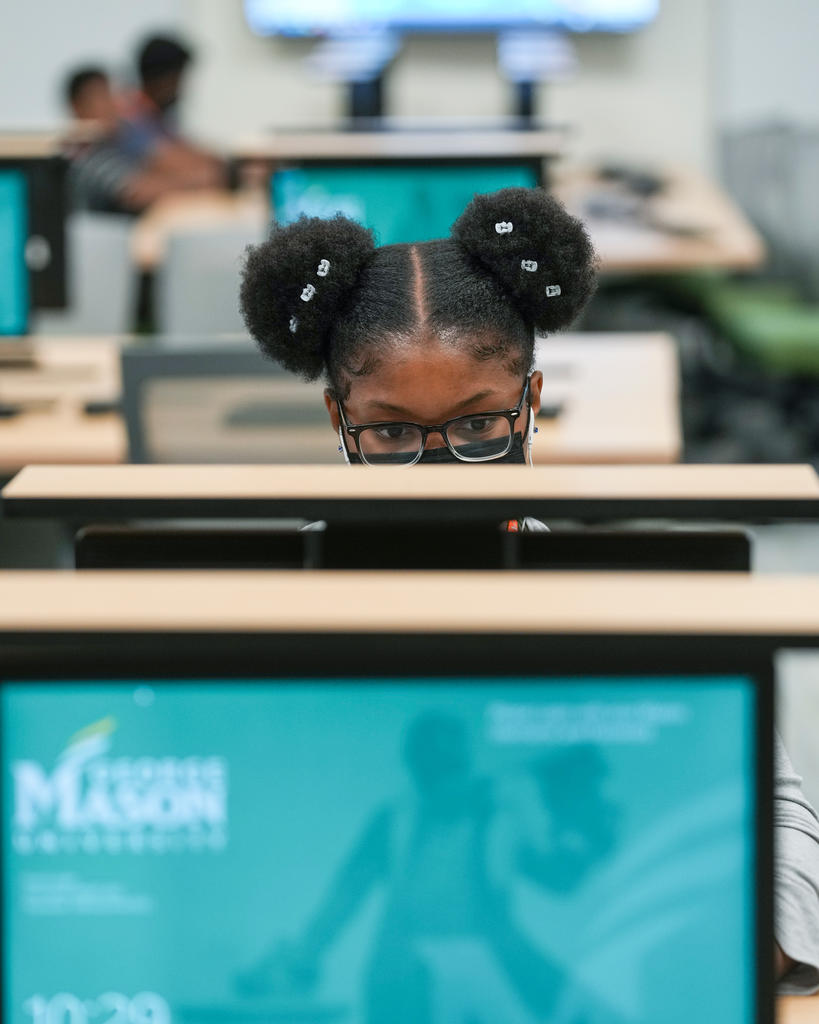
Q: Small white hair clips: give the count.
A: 6